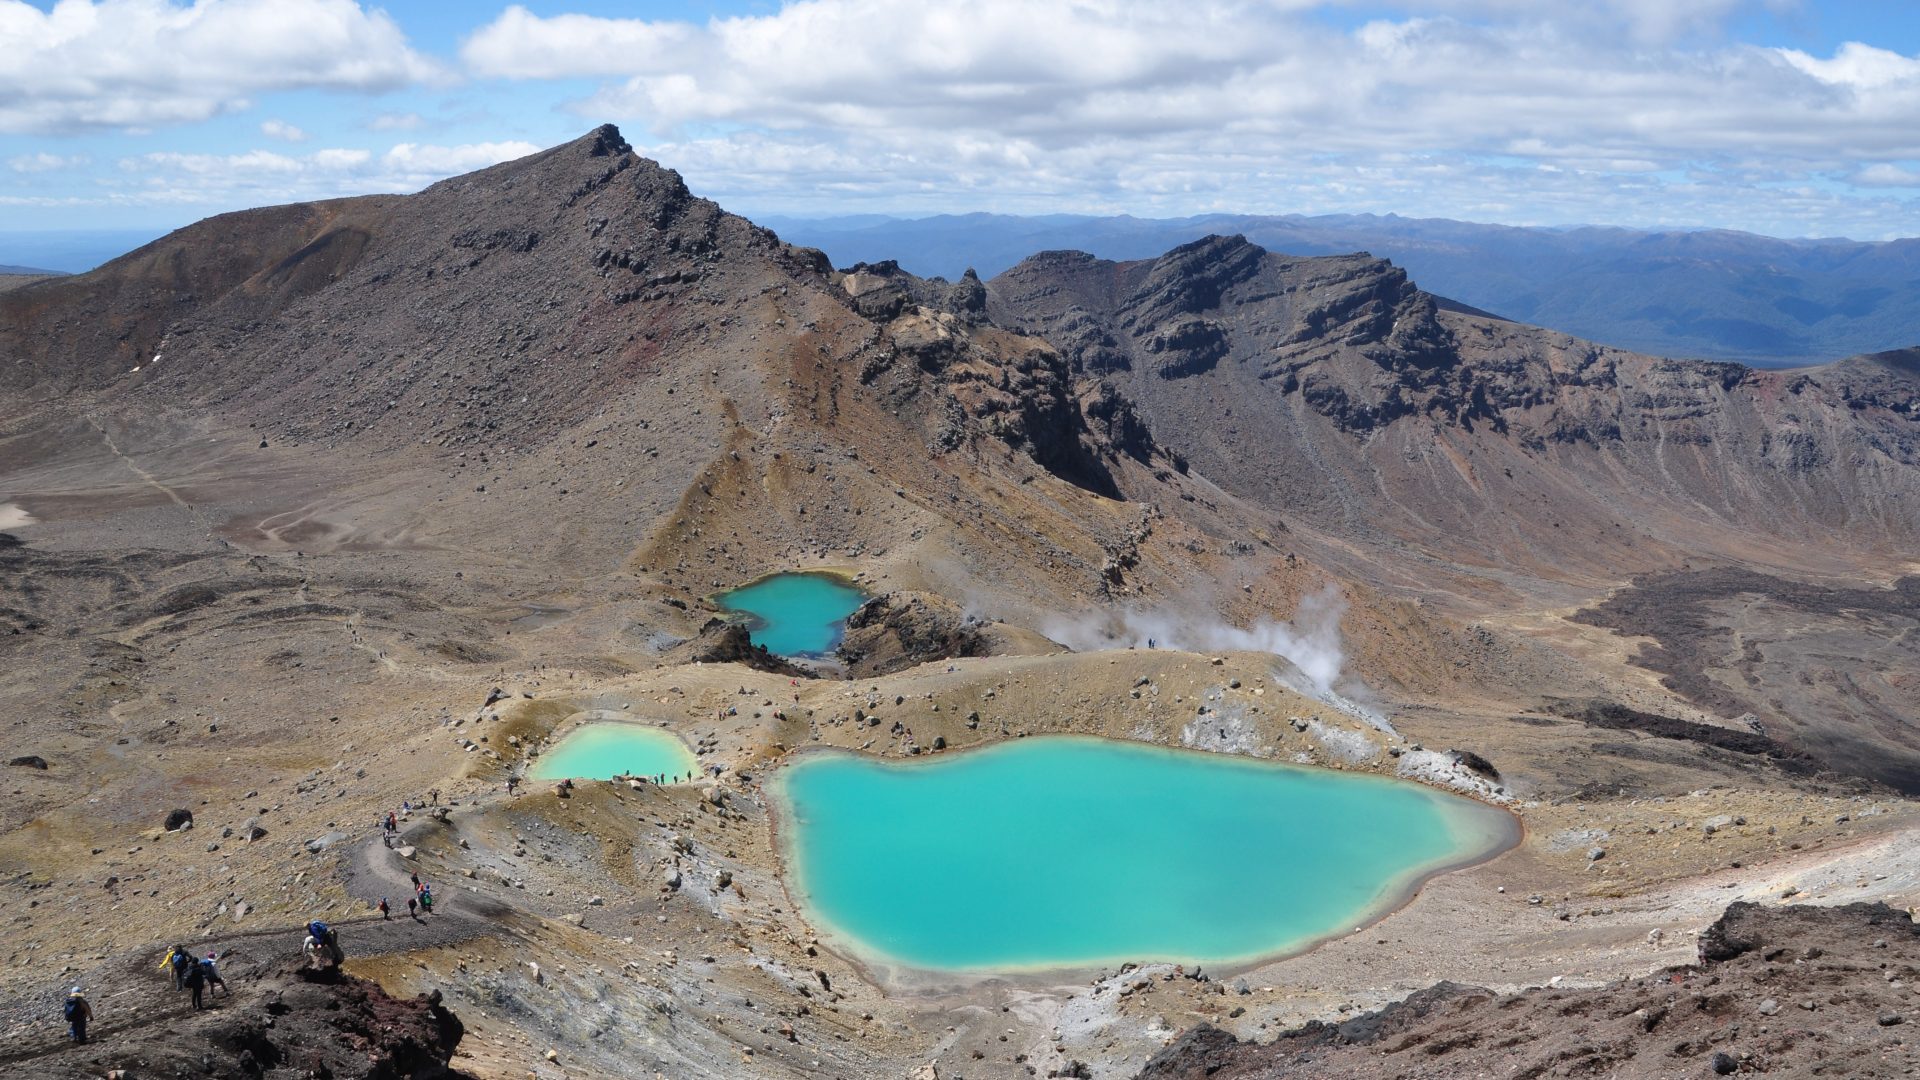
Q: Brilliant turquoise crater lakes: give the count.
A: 3